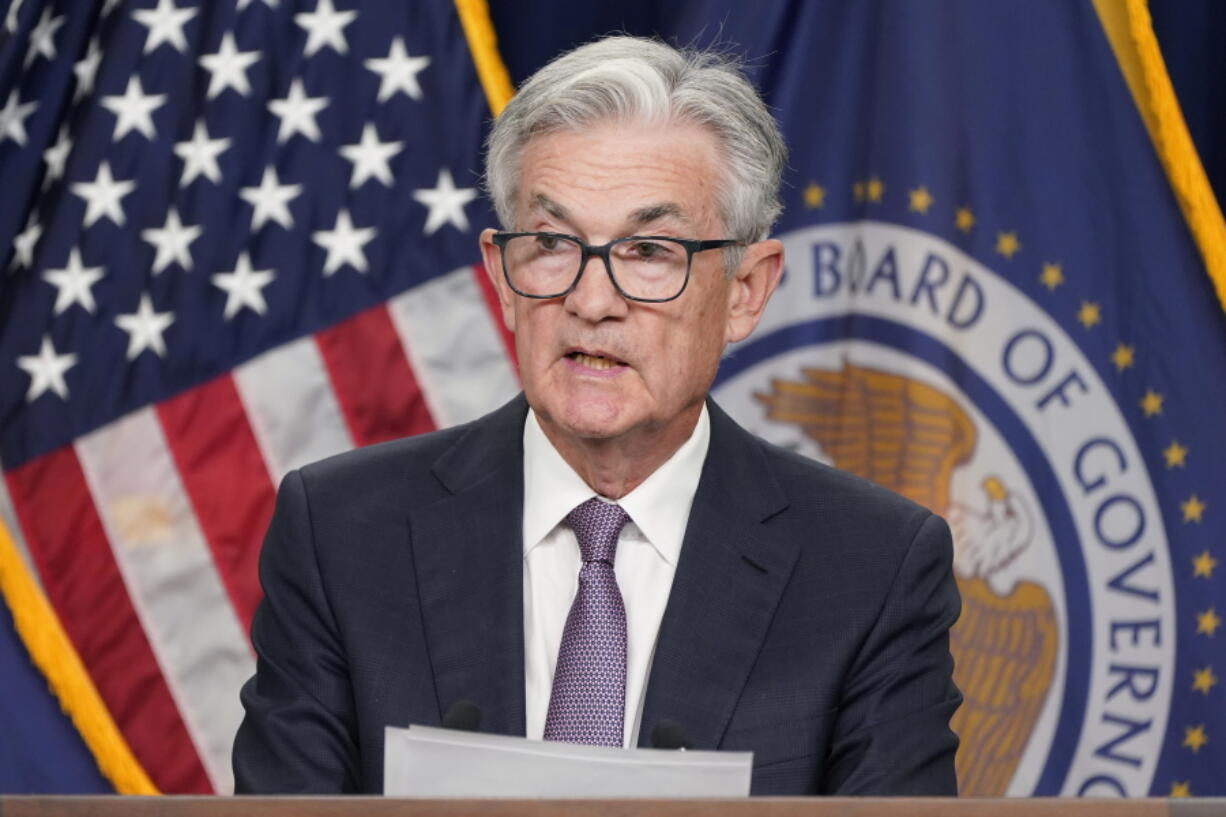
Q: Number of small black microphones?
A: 2